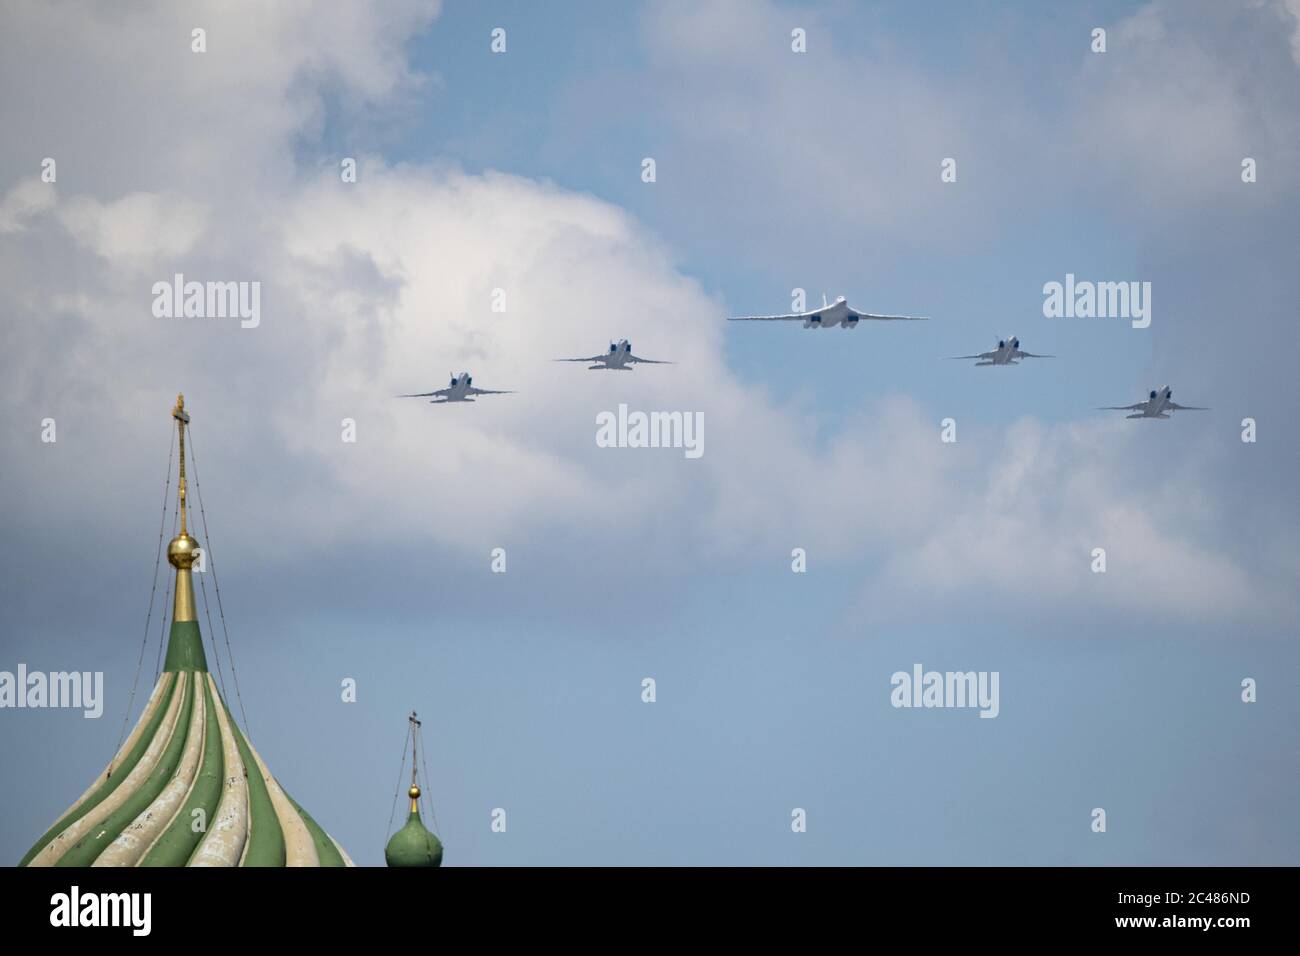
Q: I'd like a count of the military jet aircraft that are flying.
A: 5